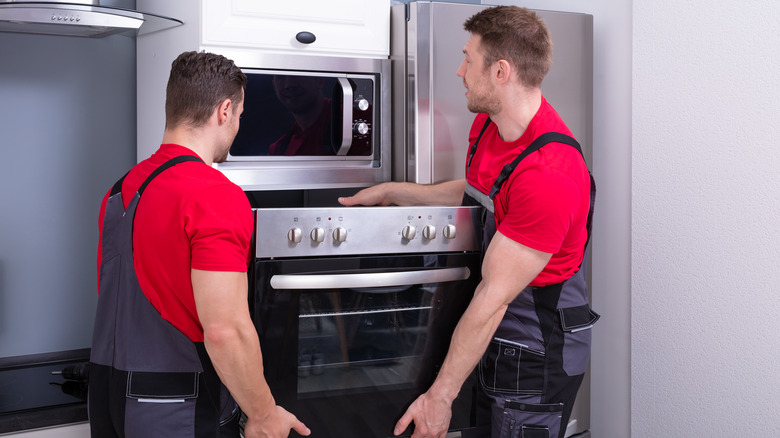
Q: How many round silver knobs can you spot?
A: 8